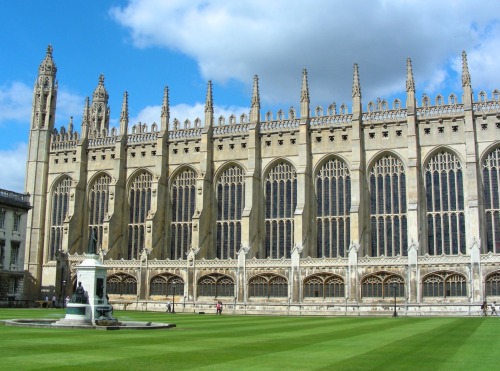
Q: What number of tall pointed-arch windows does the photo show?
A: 10